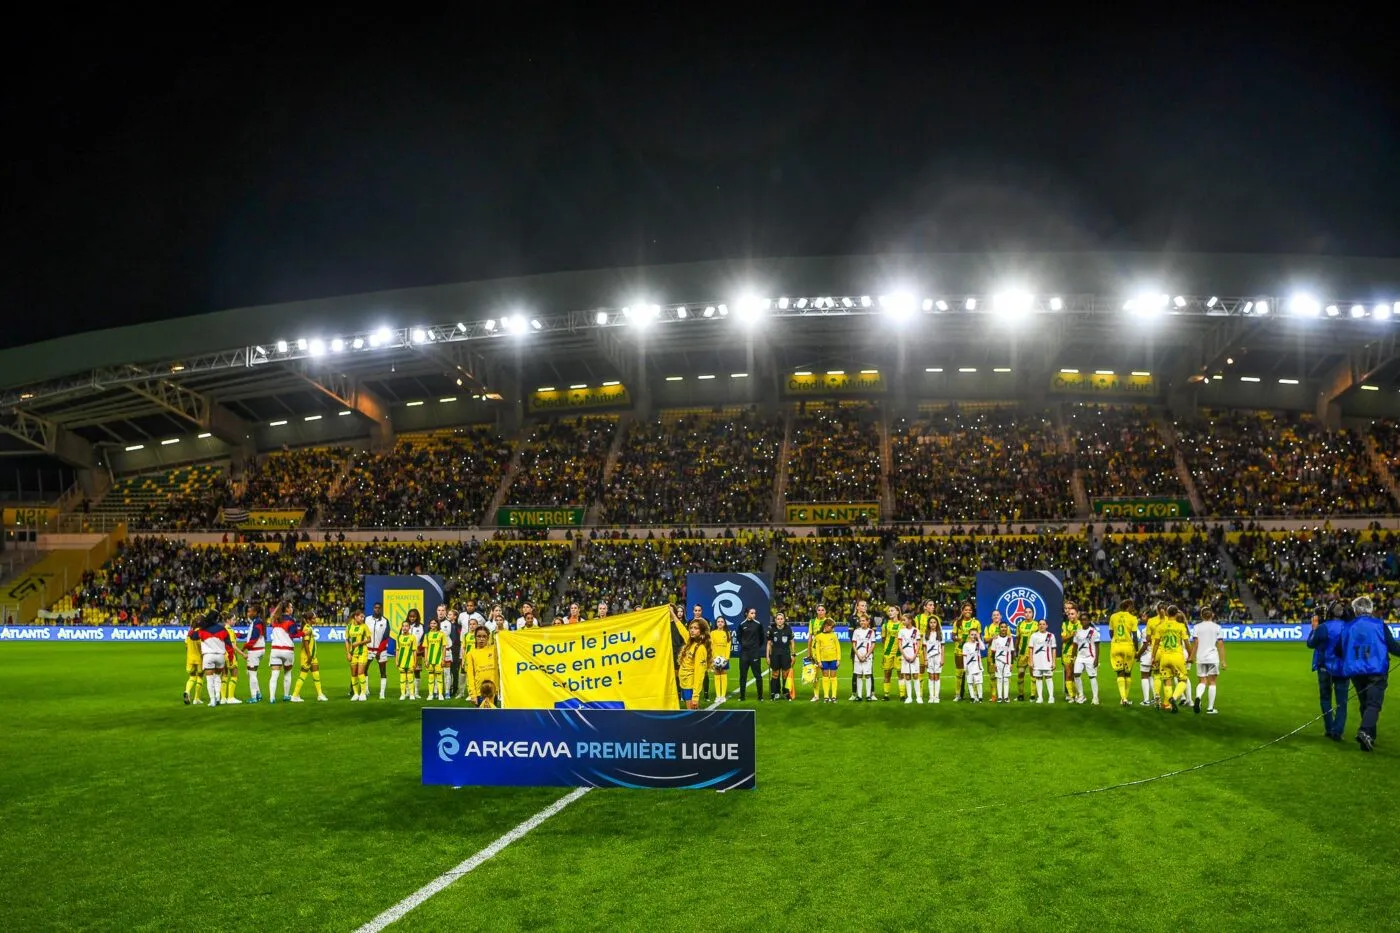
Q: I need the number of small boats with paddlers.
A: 0